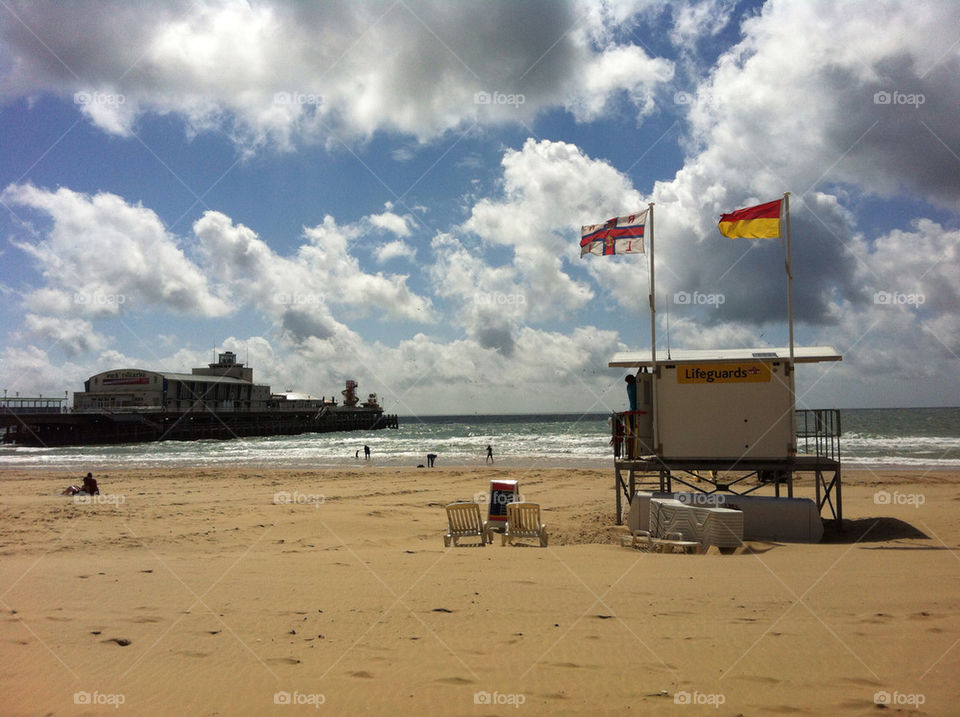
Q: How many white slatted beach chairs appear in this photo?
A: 2